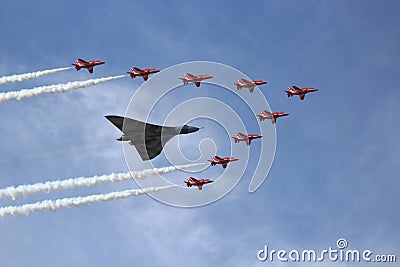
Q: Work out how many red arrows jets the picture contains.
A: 9